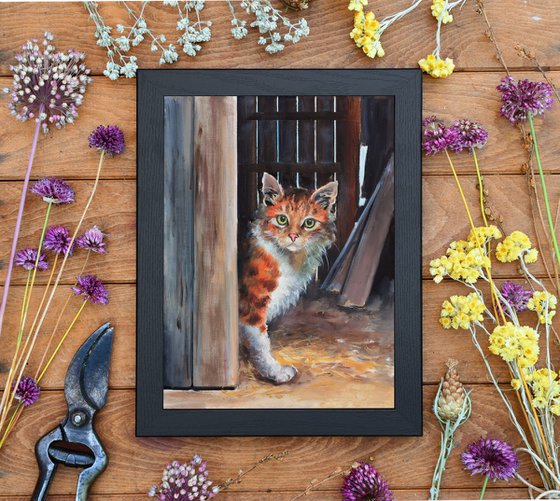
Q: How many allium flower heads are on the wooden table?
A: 15